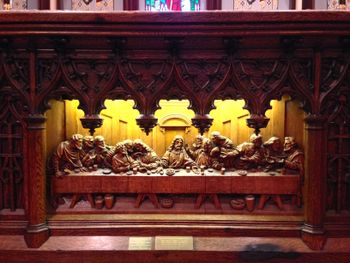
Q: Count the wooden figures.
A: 13